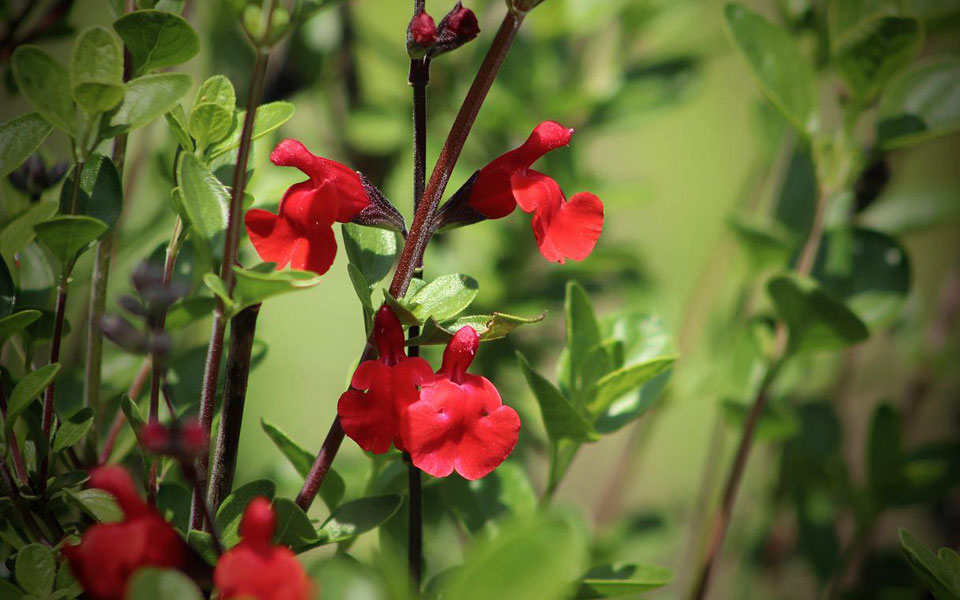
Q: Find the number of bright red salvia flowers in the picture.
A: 6